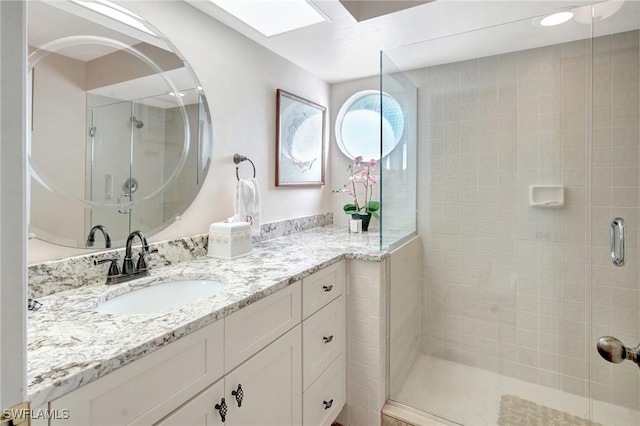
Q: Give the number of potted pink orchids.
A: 1